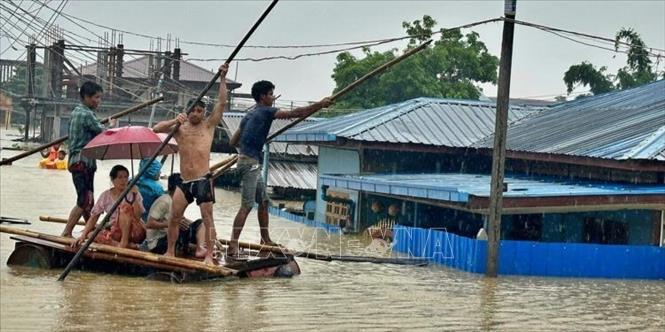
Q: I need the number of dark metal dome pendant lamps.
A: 0